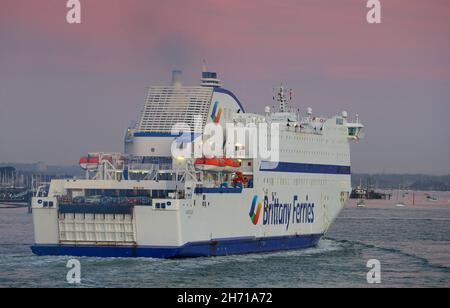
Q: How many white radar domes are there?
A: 3